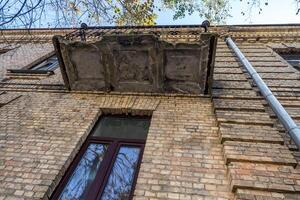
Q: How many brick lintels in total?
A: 1